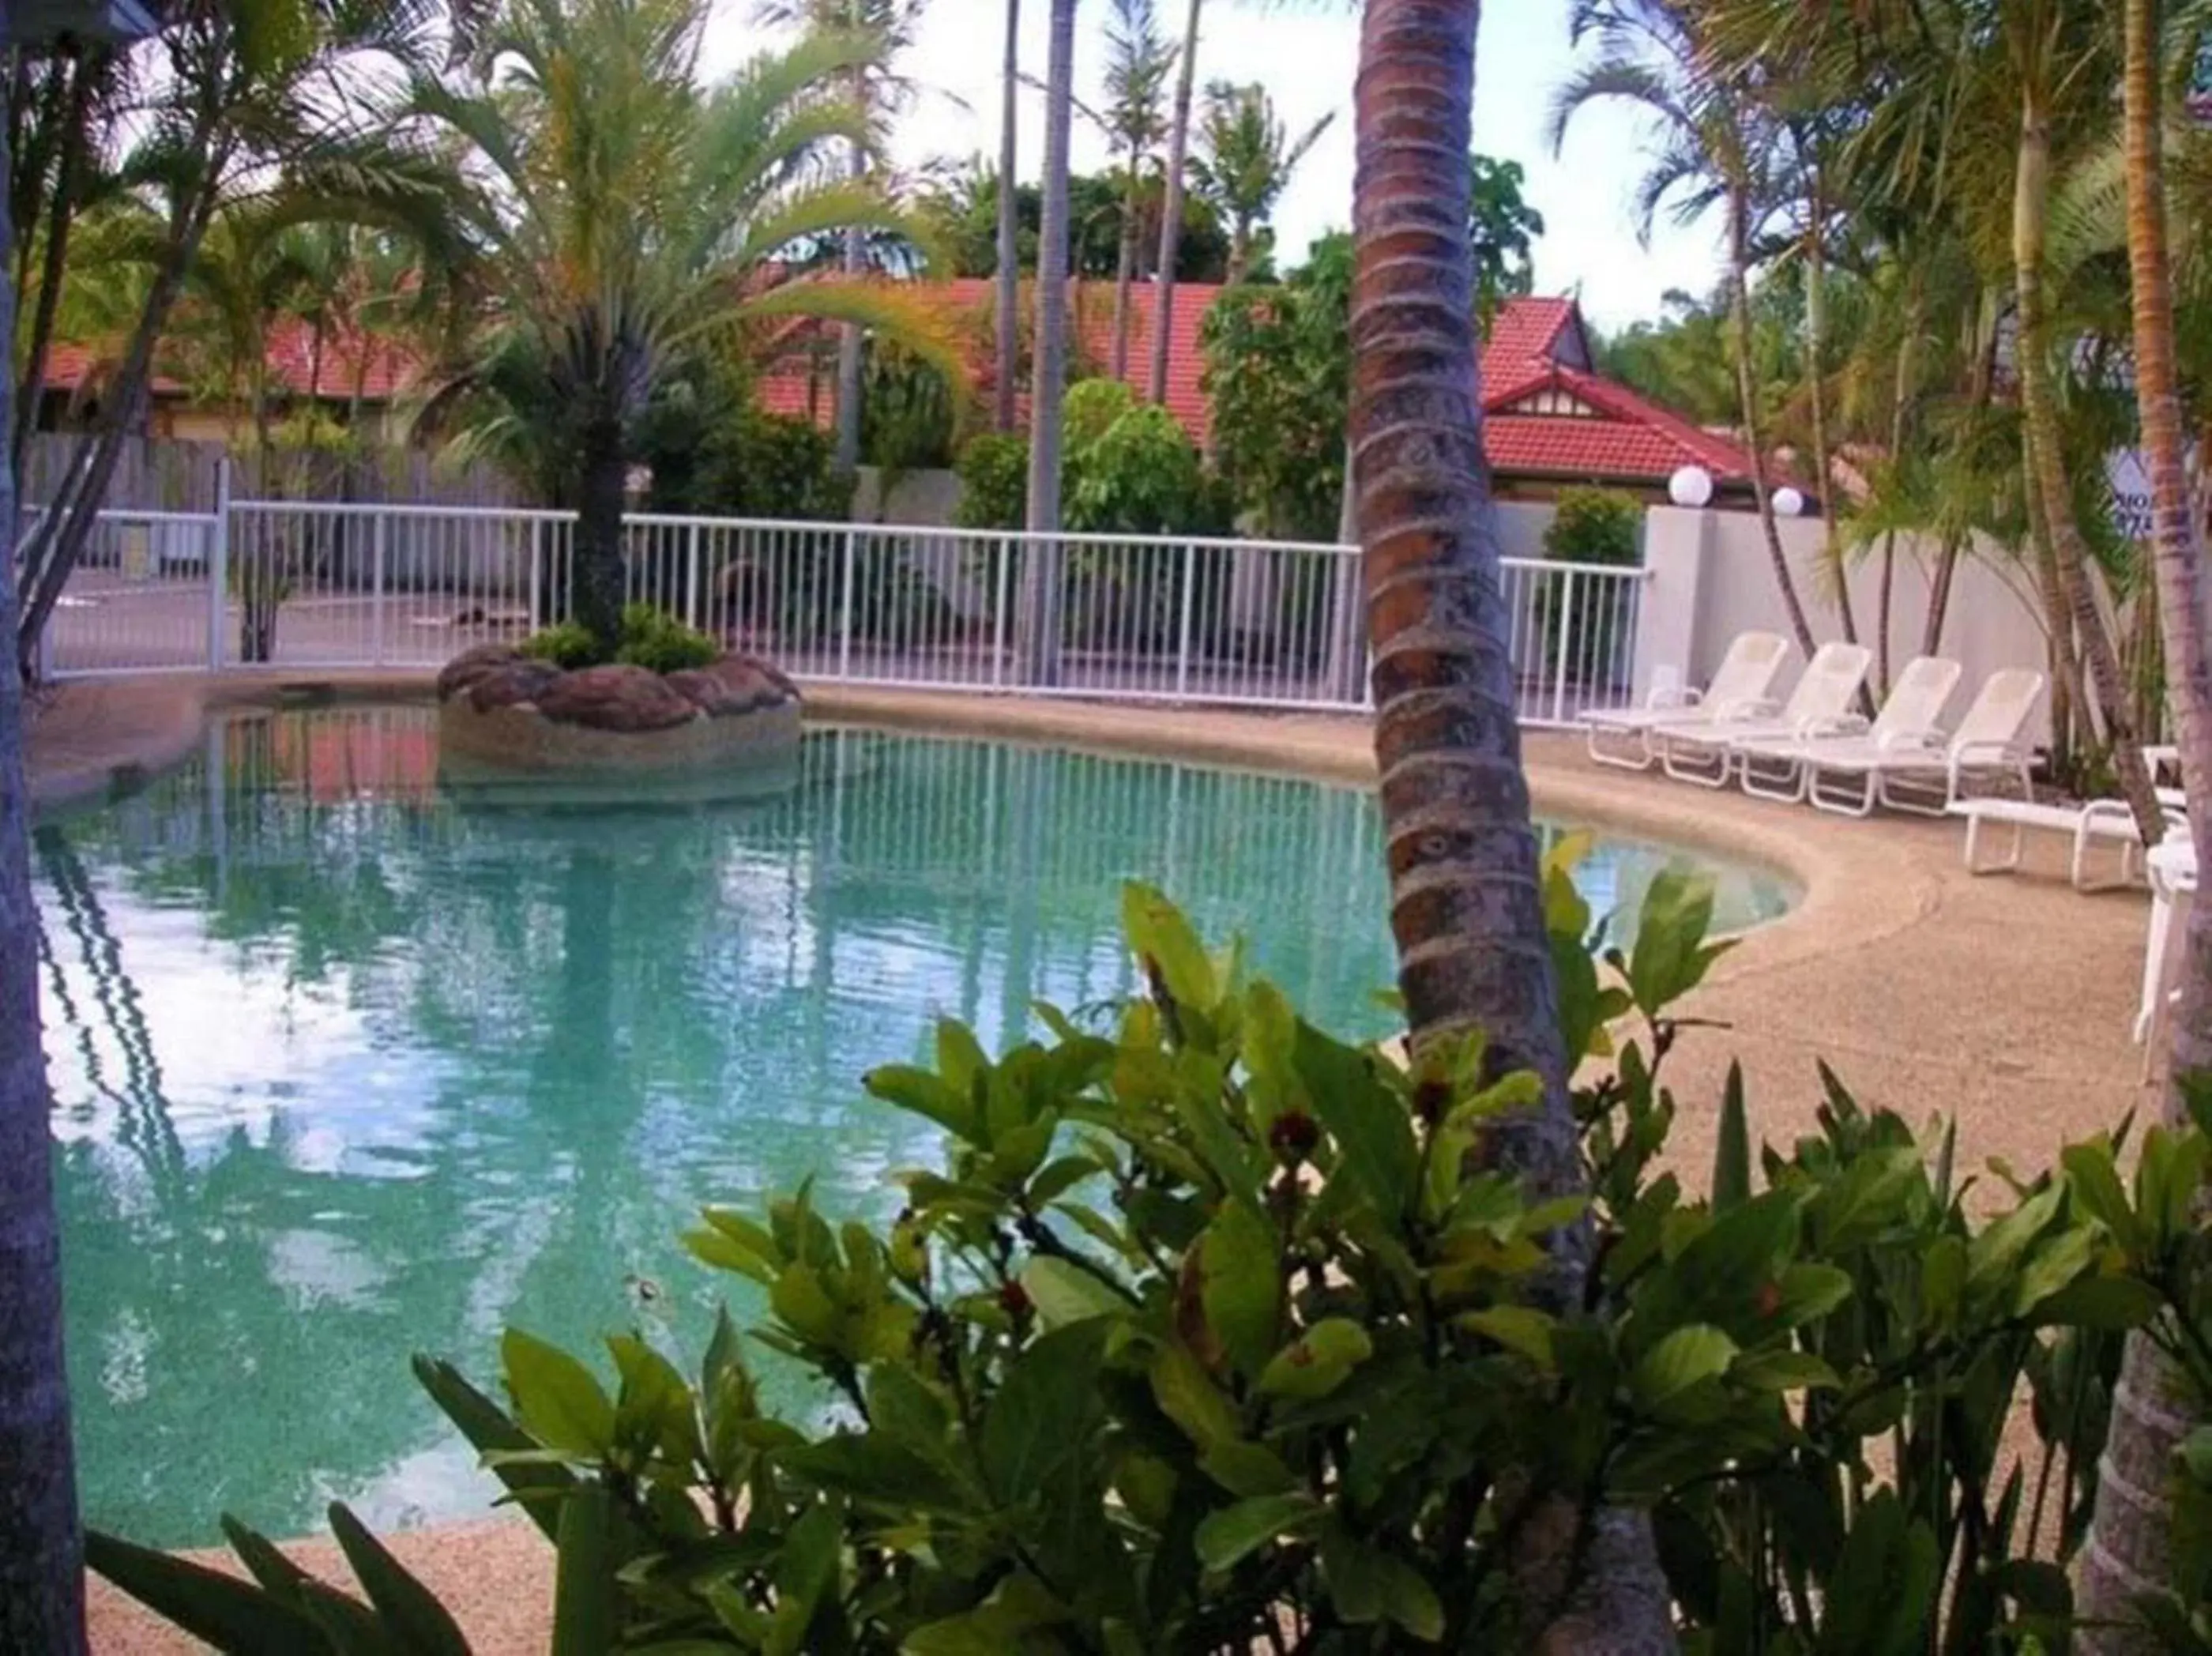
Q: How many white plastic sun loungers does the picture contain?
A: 5